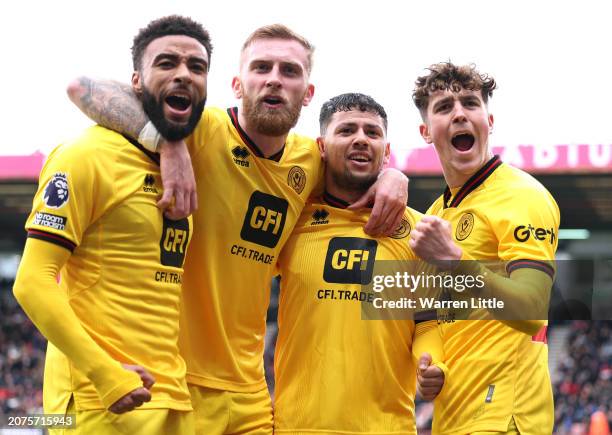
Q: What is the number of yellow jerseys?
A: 4